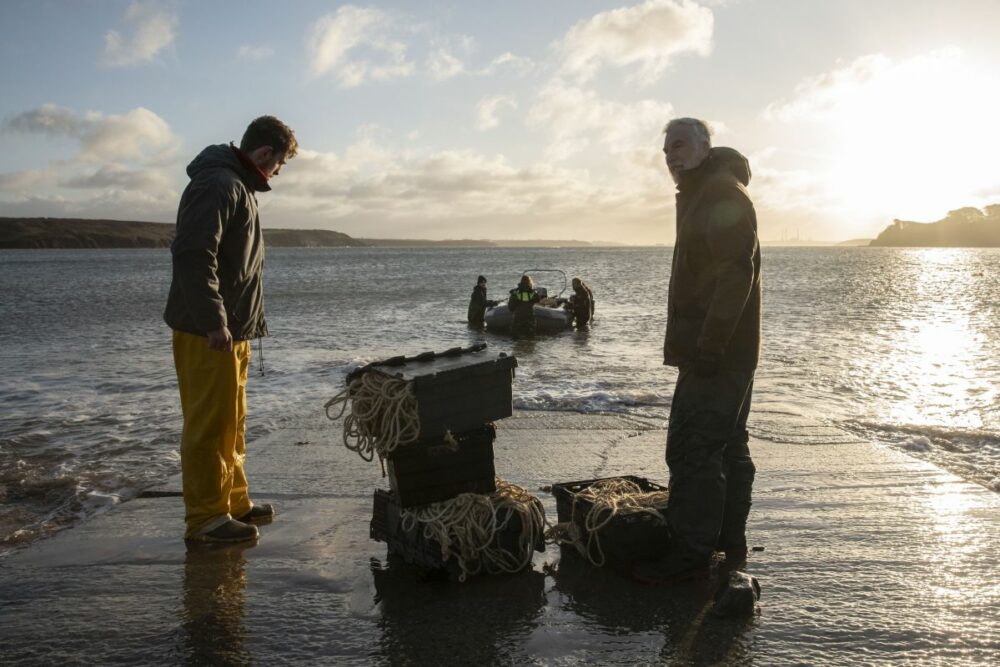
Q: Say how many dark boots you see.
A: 4